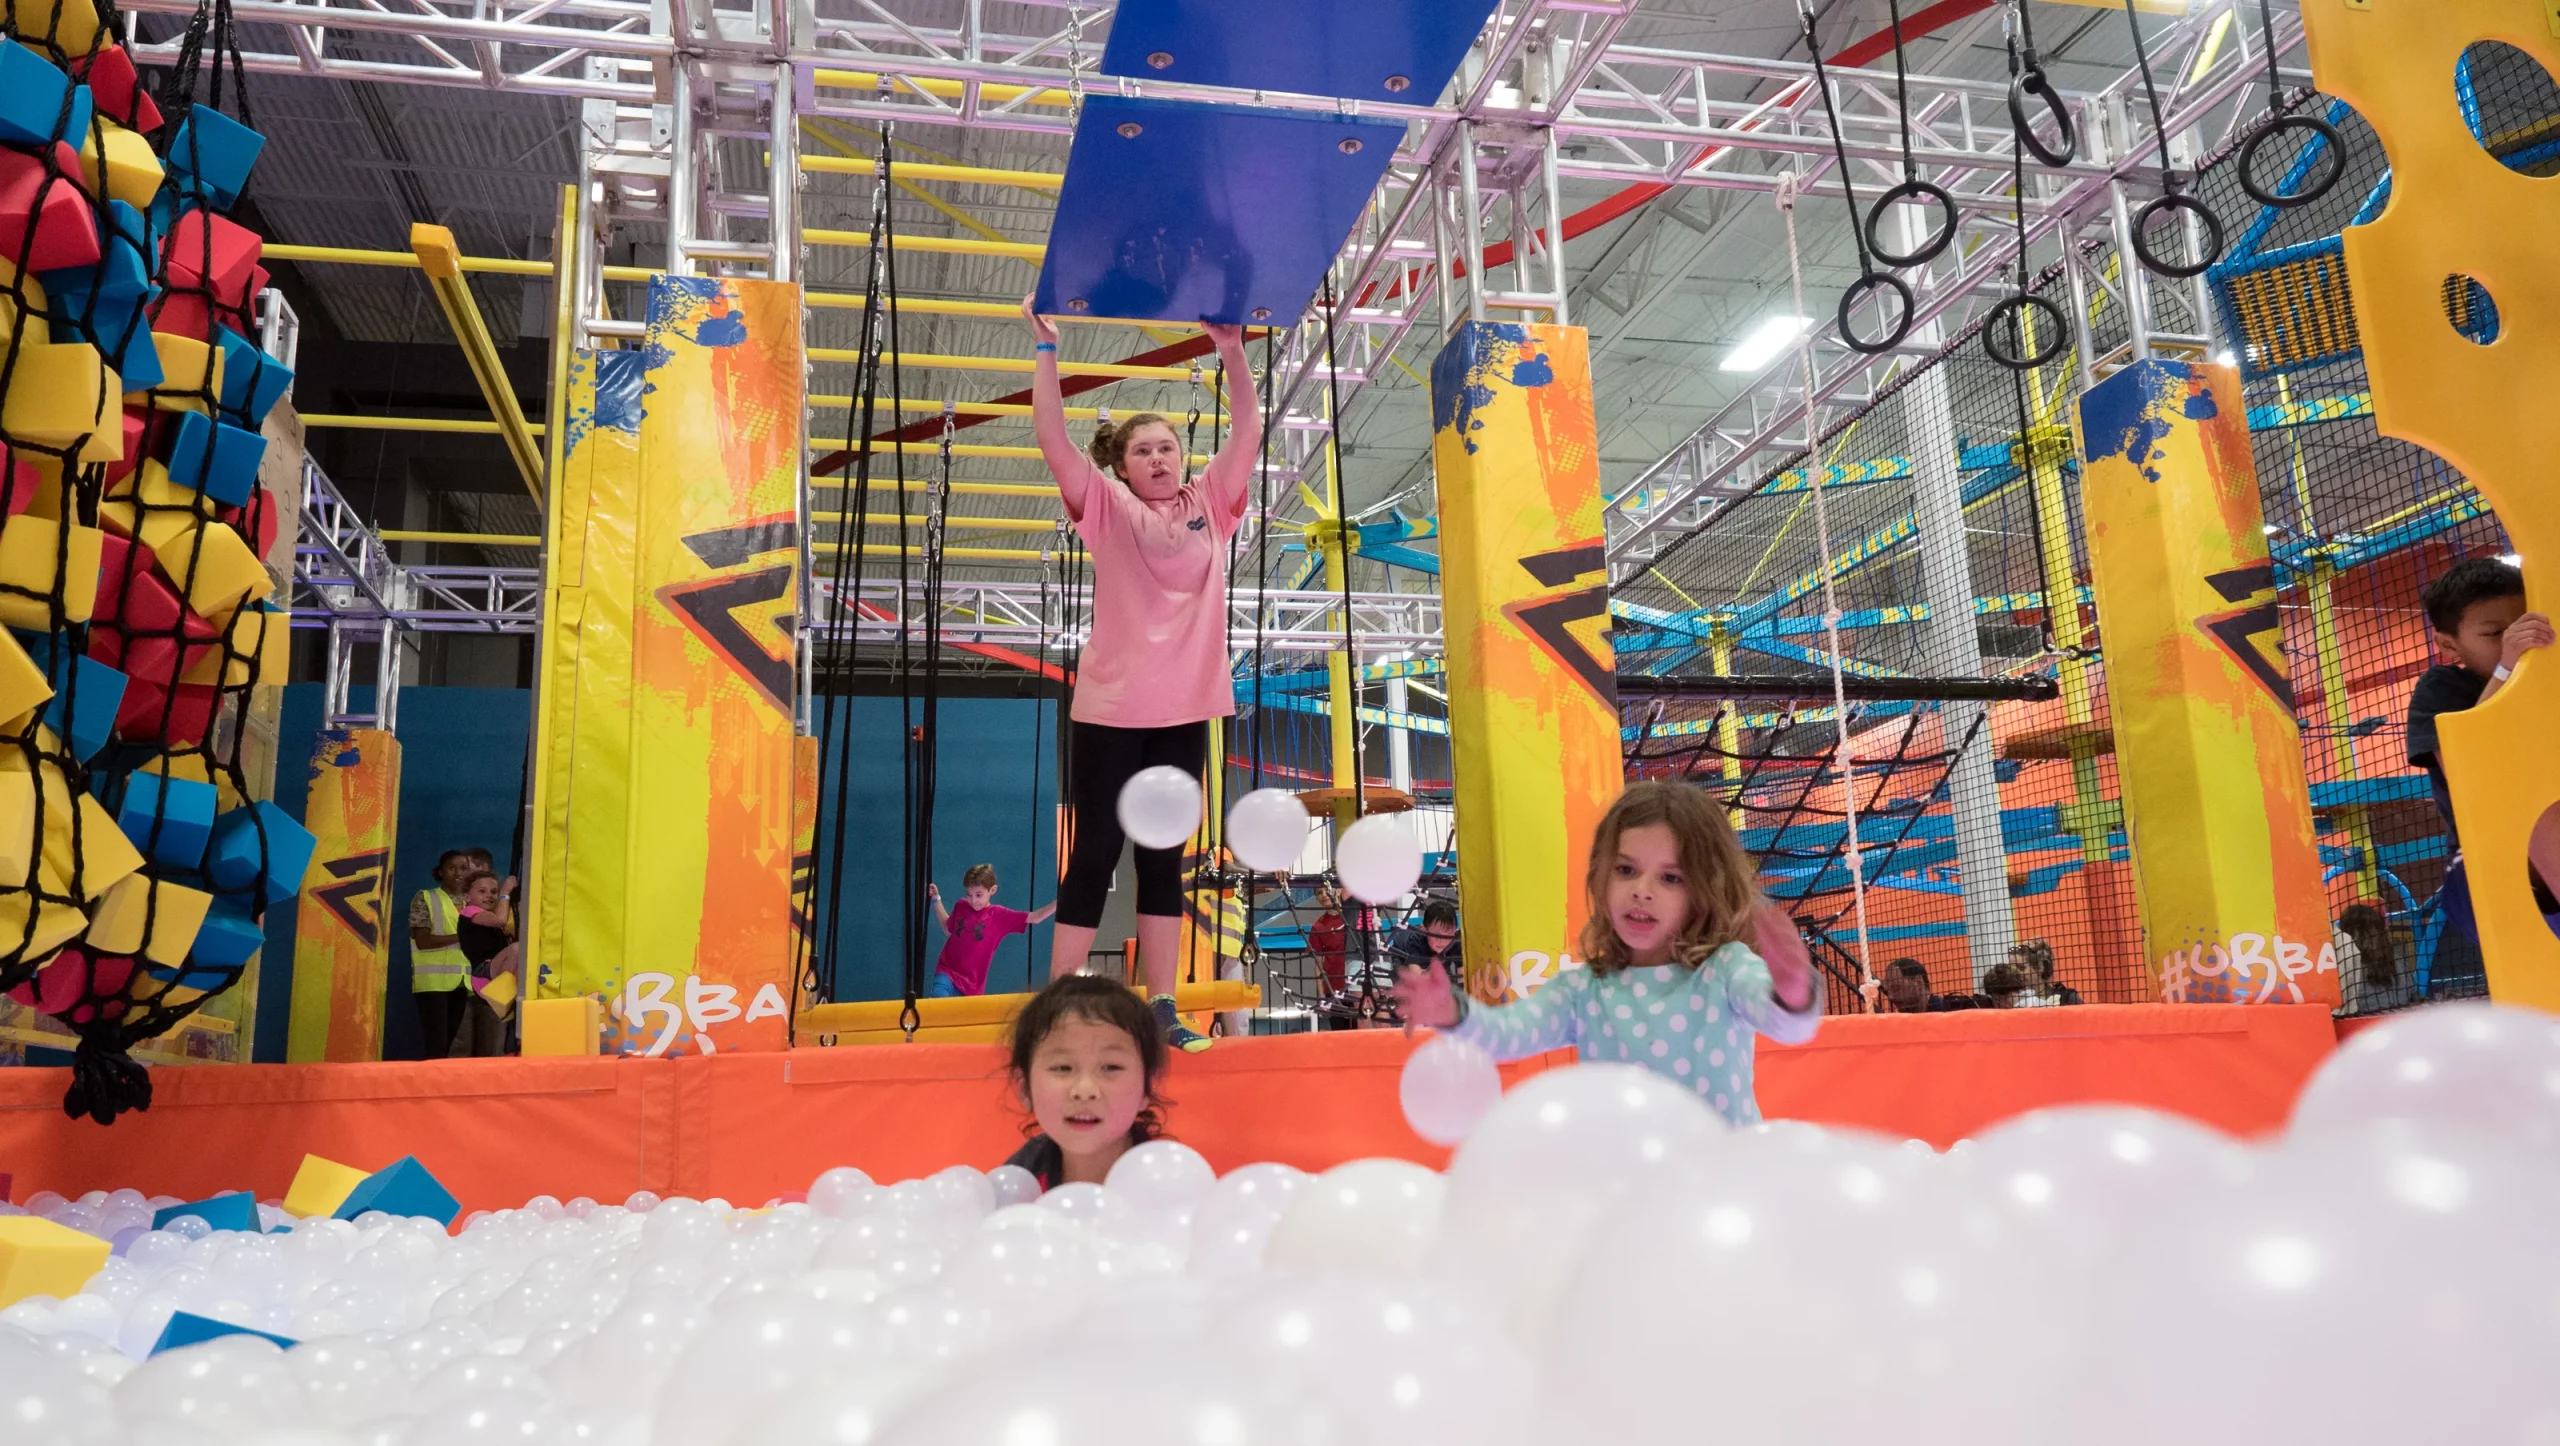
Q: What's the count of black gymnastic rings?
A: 6